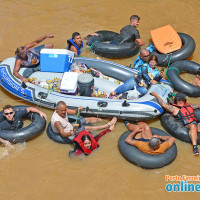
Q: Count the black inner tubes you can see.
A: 7